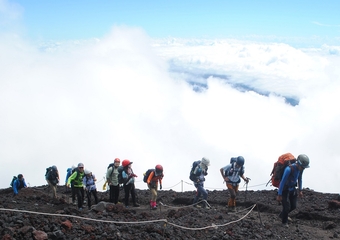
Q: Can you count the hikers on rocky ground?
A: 11